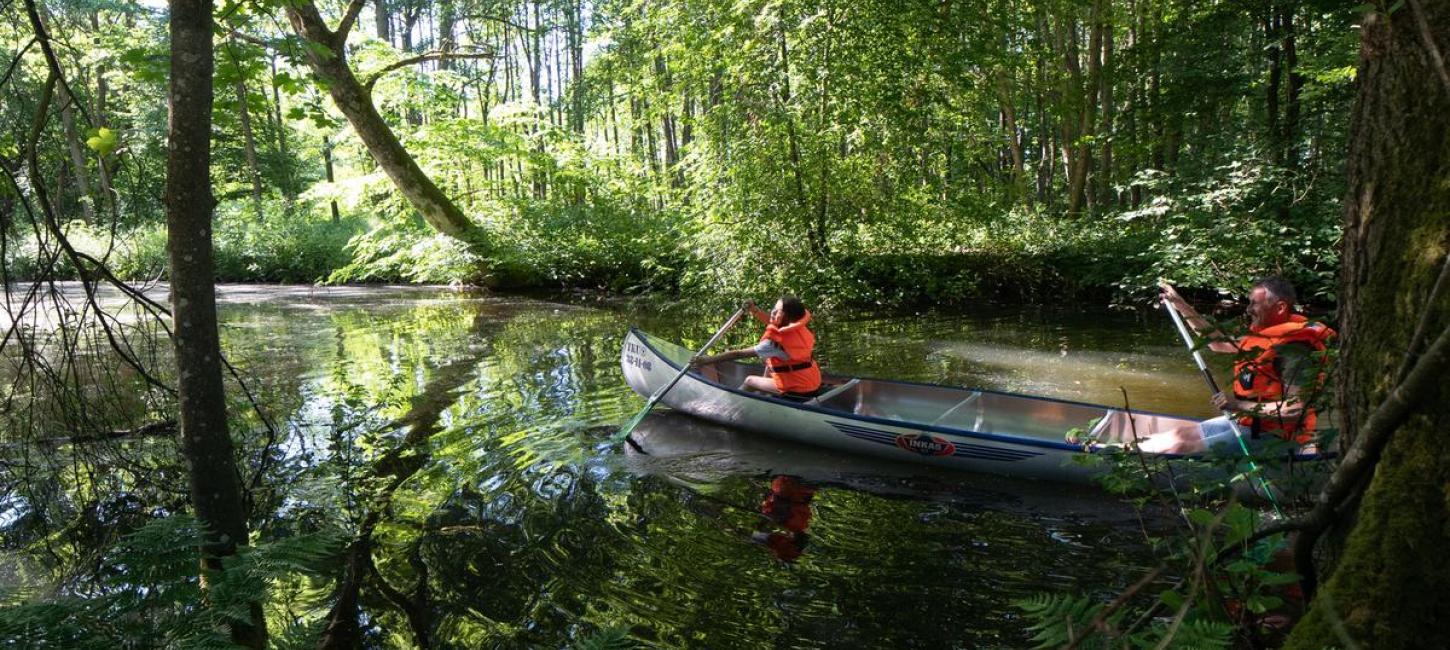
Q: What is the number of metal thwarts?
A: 3